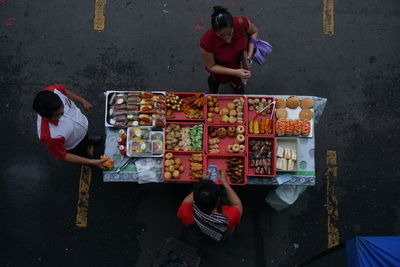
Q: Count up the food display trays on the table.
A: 12